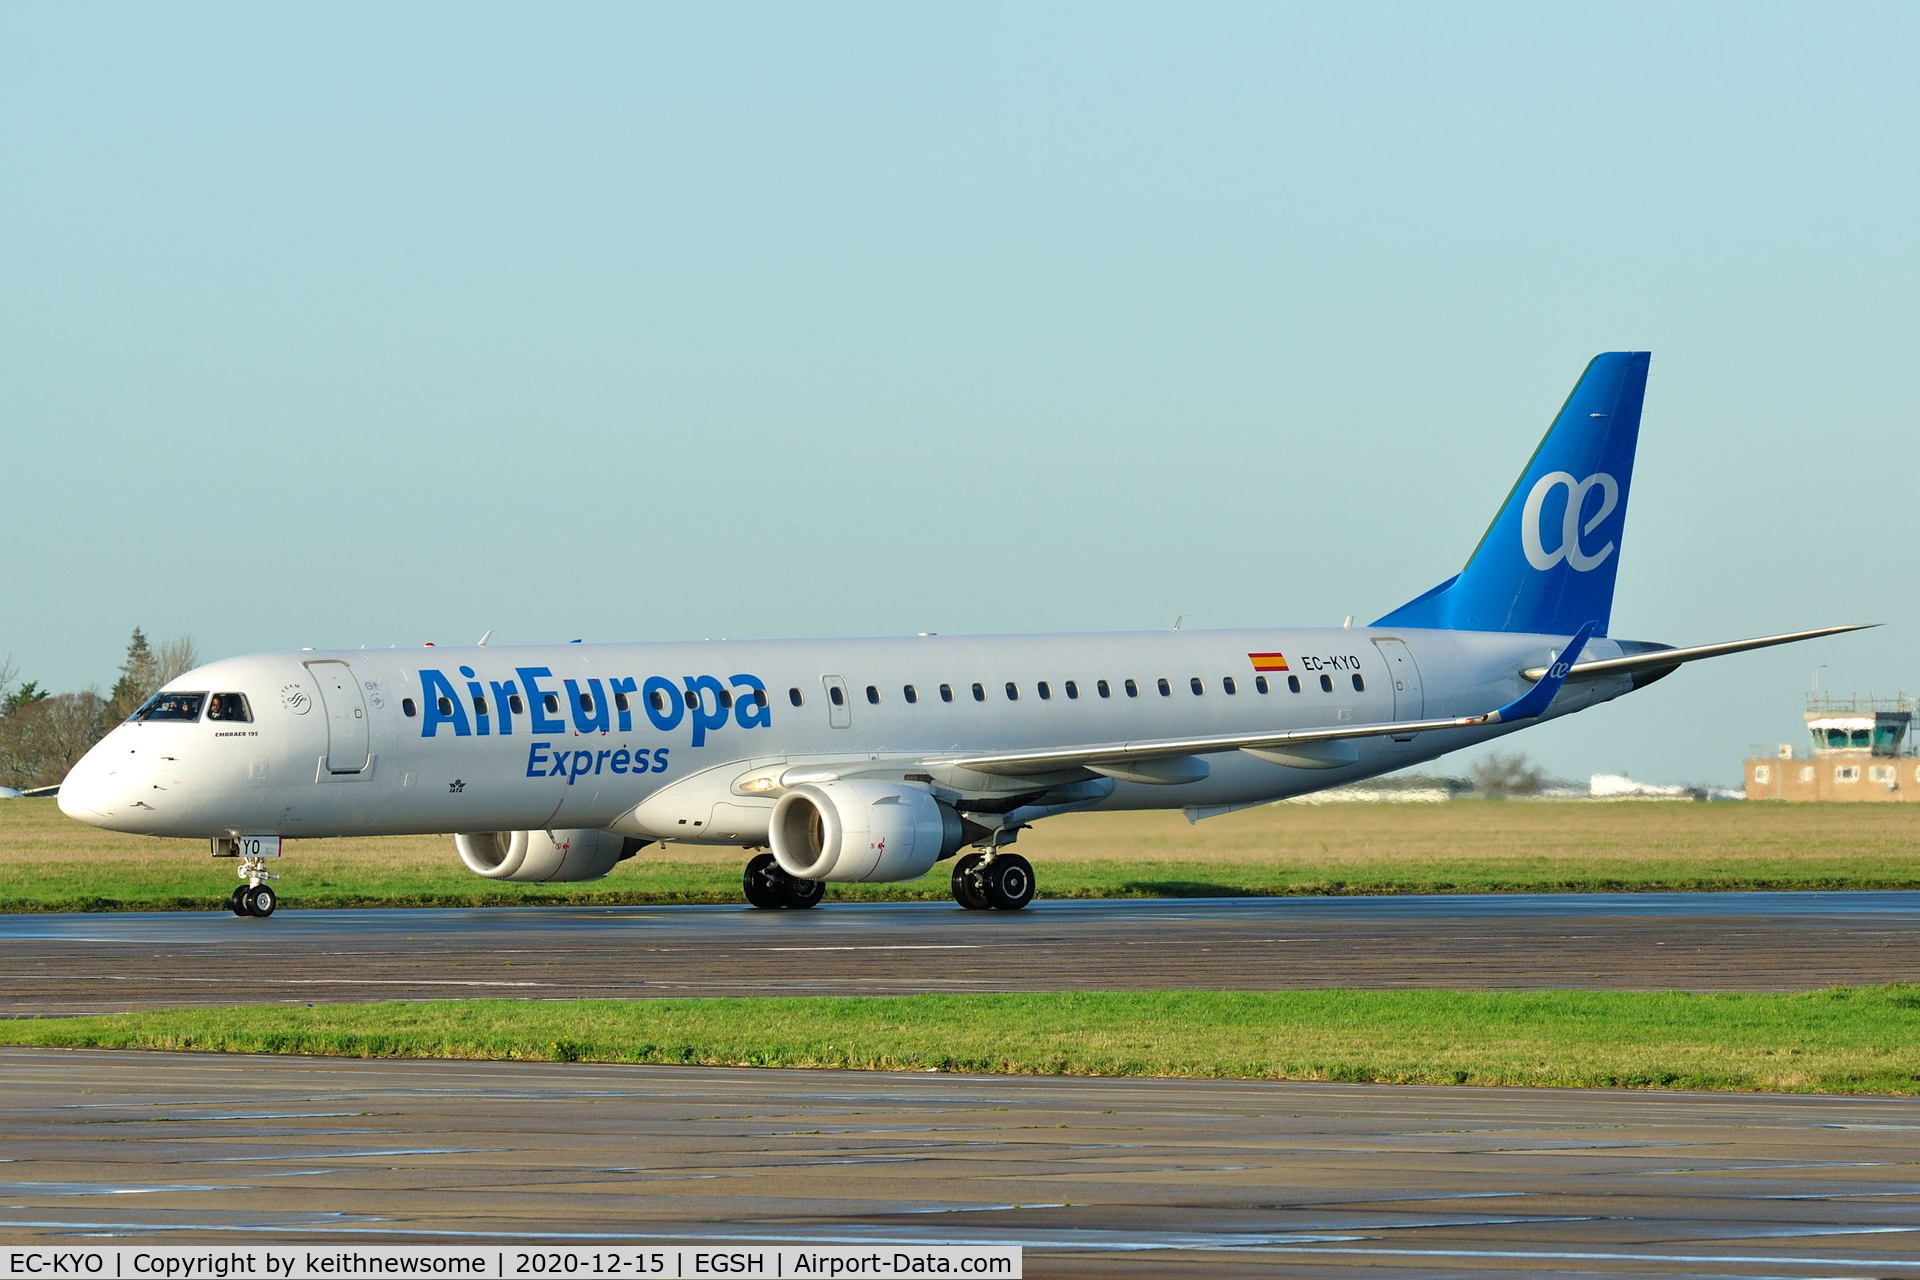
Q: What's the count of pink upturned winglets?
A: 0